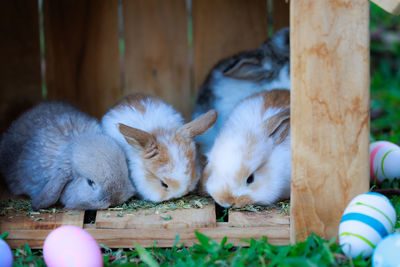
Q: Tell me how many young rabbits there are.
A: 4